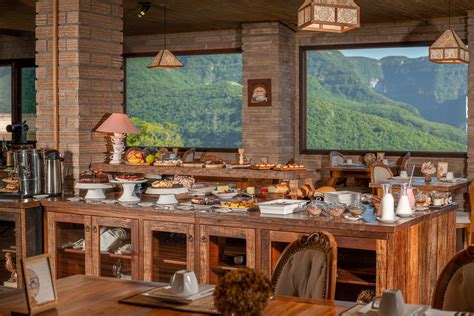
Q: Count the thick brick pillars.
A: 2